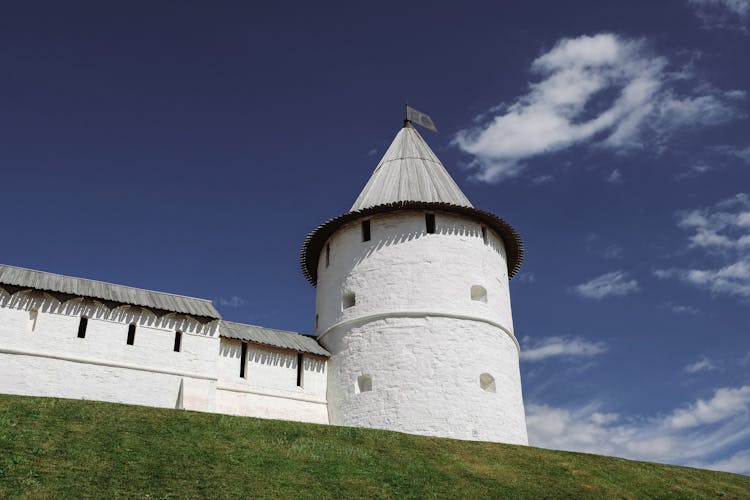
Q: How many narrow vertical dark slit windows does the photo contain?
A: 9